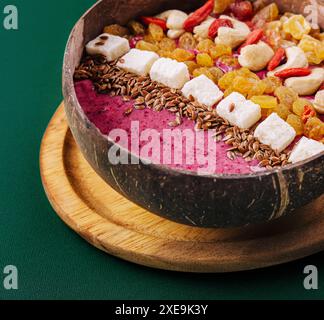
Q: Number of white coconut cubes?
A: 7